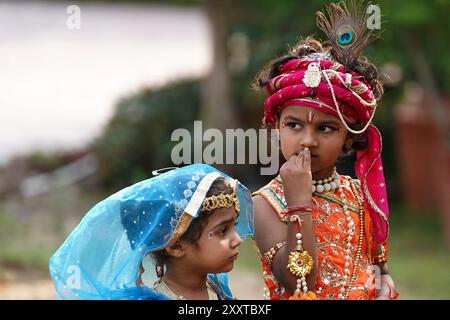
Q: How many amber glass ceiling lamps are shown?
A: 0